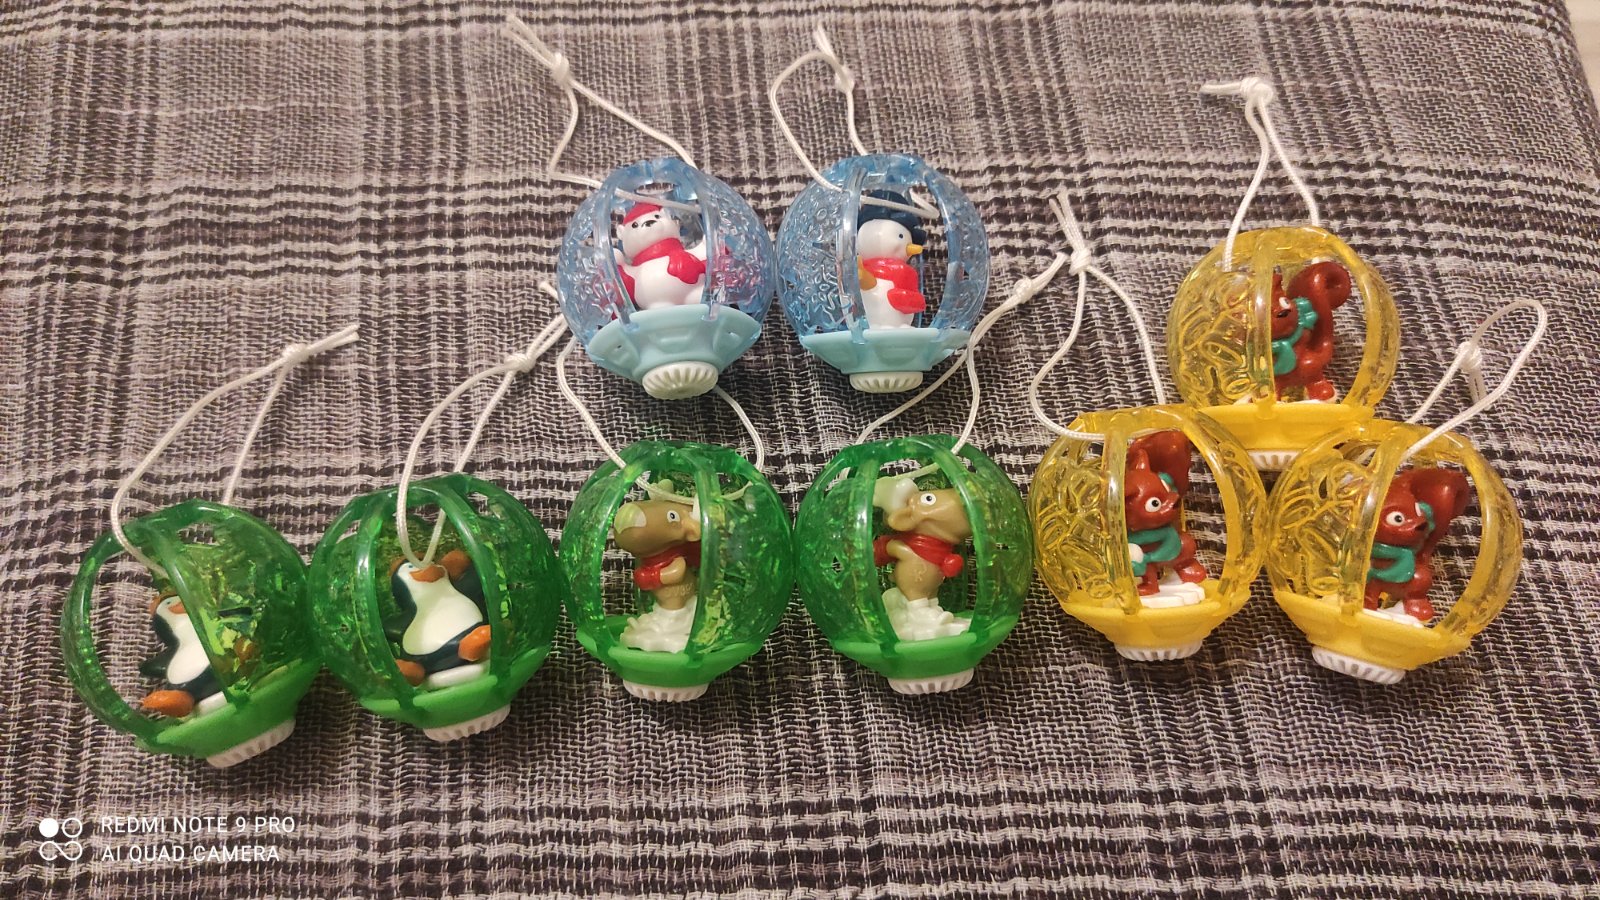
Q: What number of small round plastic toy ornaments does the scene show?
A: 9